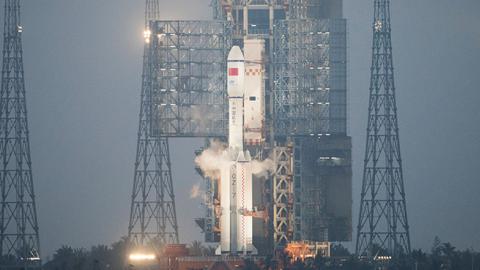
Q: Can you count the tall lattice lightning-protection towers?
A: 3